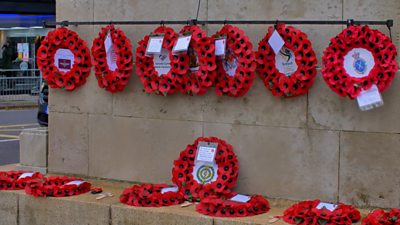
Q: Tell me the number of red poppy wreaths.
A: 14